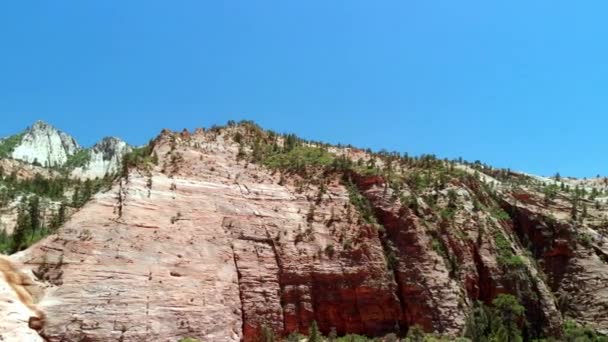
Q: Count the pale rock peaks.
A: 2